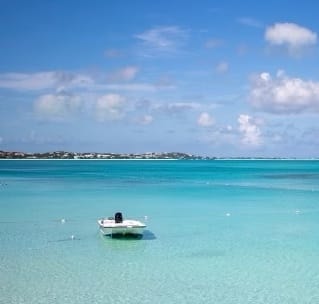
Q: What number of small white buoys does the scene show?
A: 5